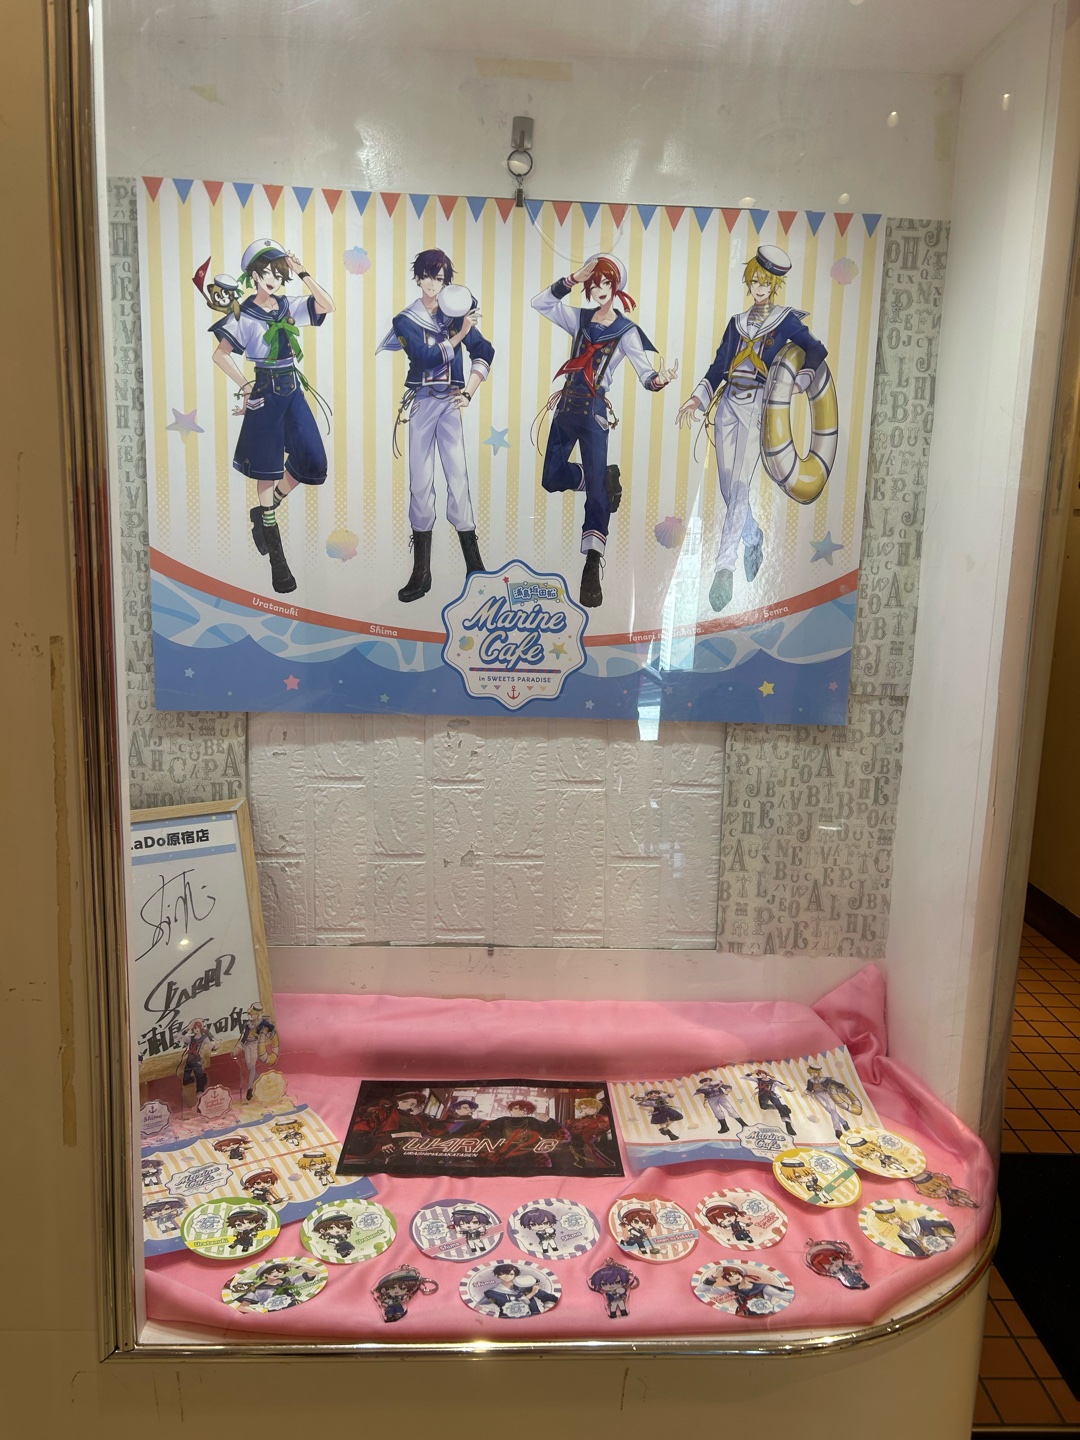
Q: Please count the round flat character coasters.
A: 12